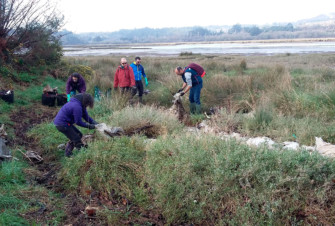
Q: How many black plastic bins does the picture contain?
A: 3